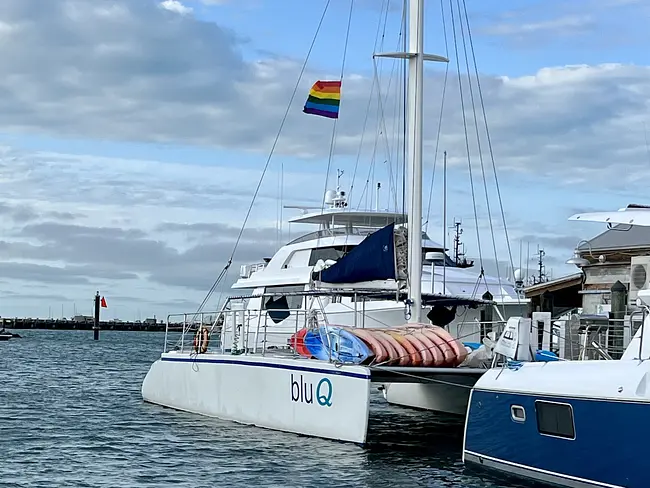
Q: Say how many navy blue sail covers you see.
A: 1